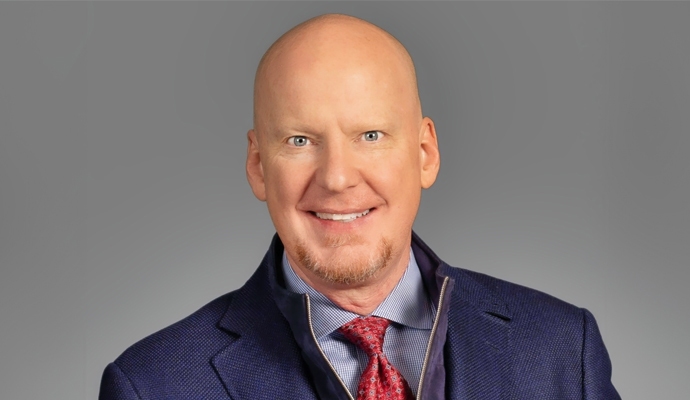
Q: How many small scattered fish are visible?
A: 0